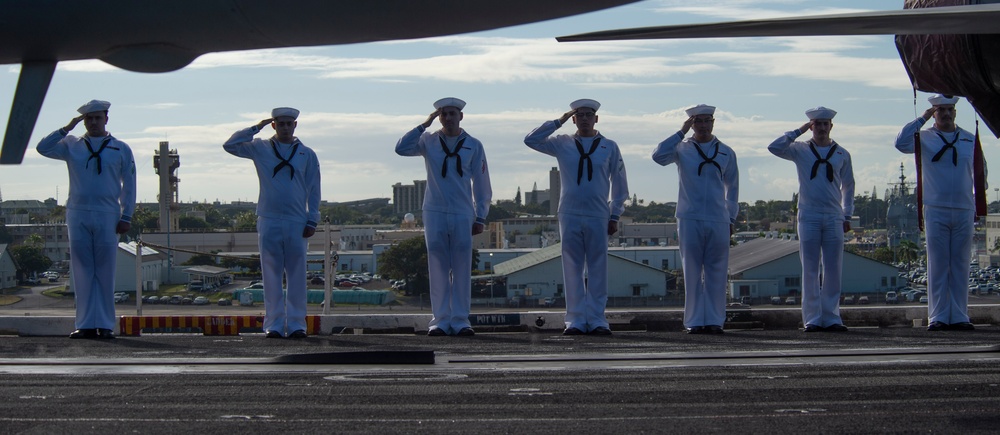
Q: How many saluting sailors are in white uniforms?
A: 7